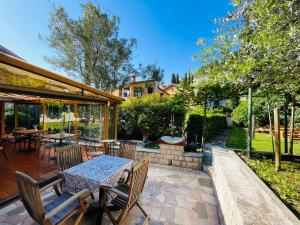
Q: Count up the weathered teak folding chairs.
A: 4